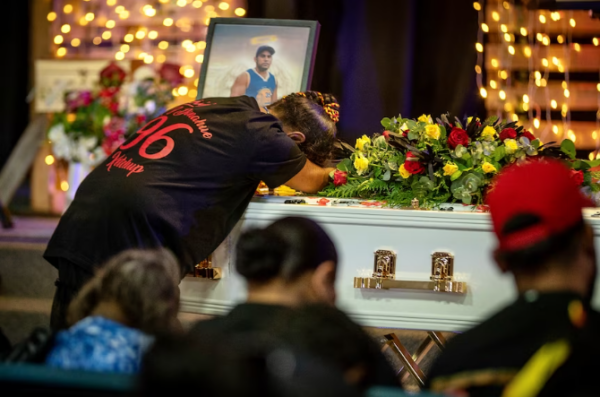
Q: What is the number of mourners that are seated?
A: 3